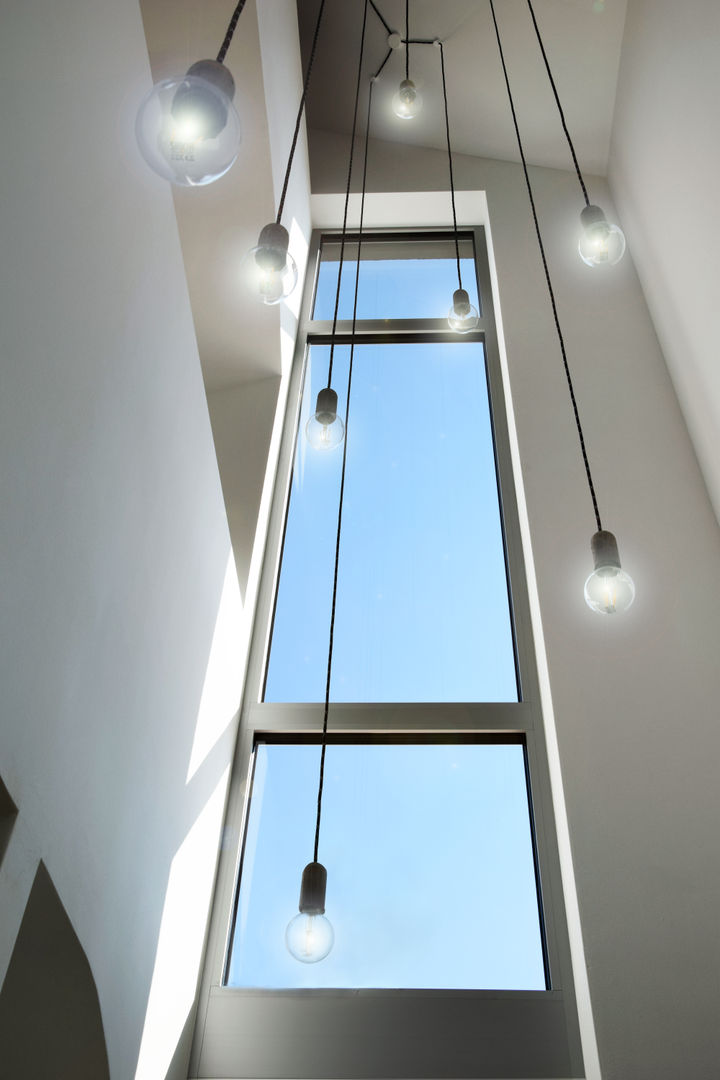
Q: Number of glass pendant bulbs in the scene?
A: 8